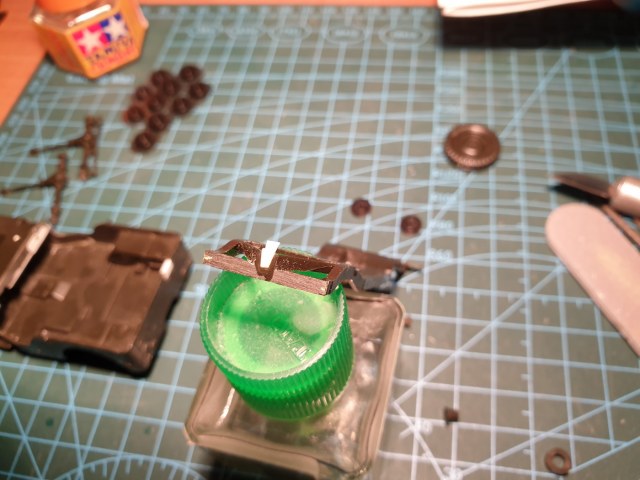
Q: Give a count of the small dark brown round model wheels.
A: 12